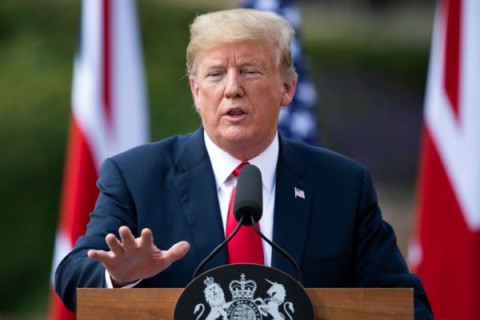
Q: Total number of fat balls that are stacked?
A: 0